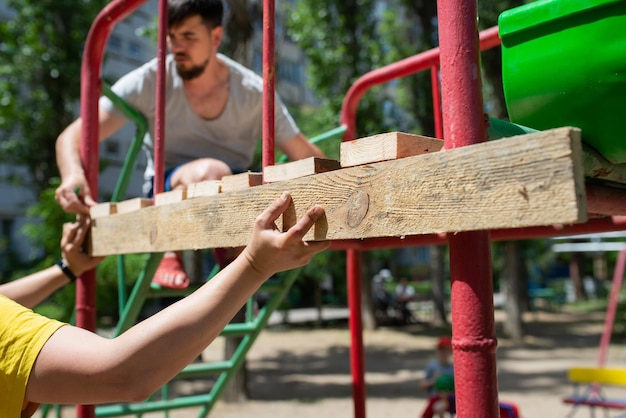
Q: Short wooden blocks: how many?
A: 7